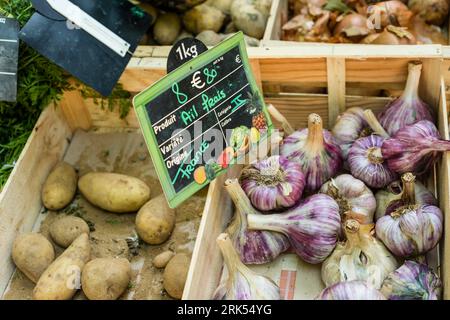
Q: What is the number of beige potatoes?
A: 9